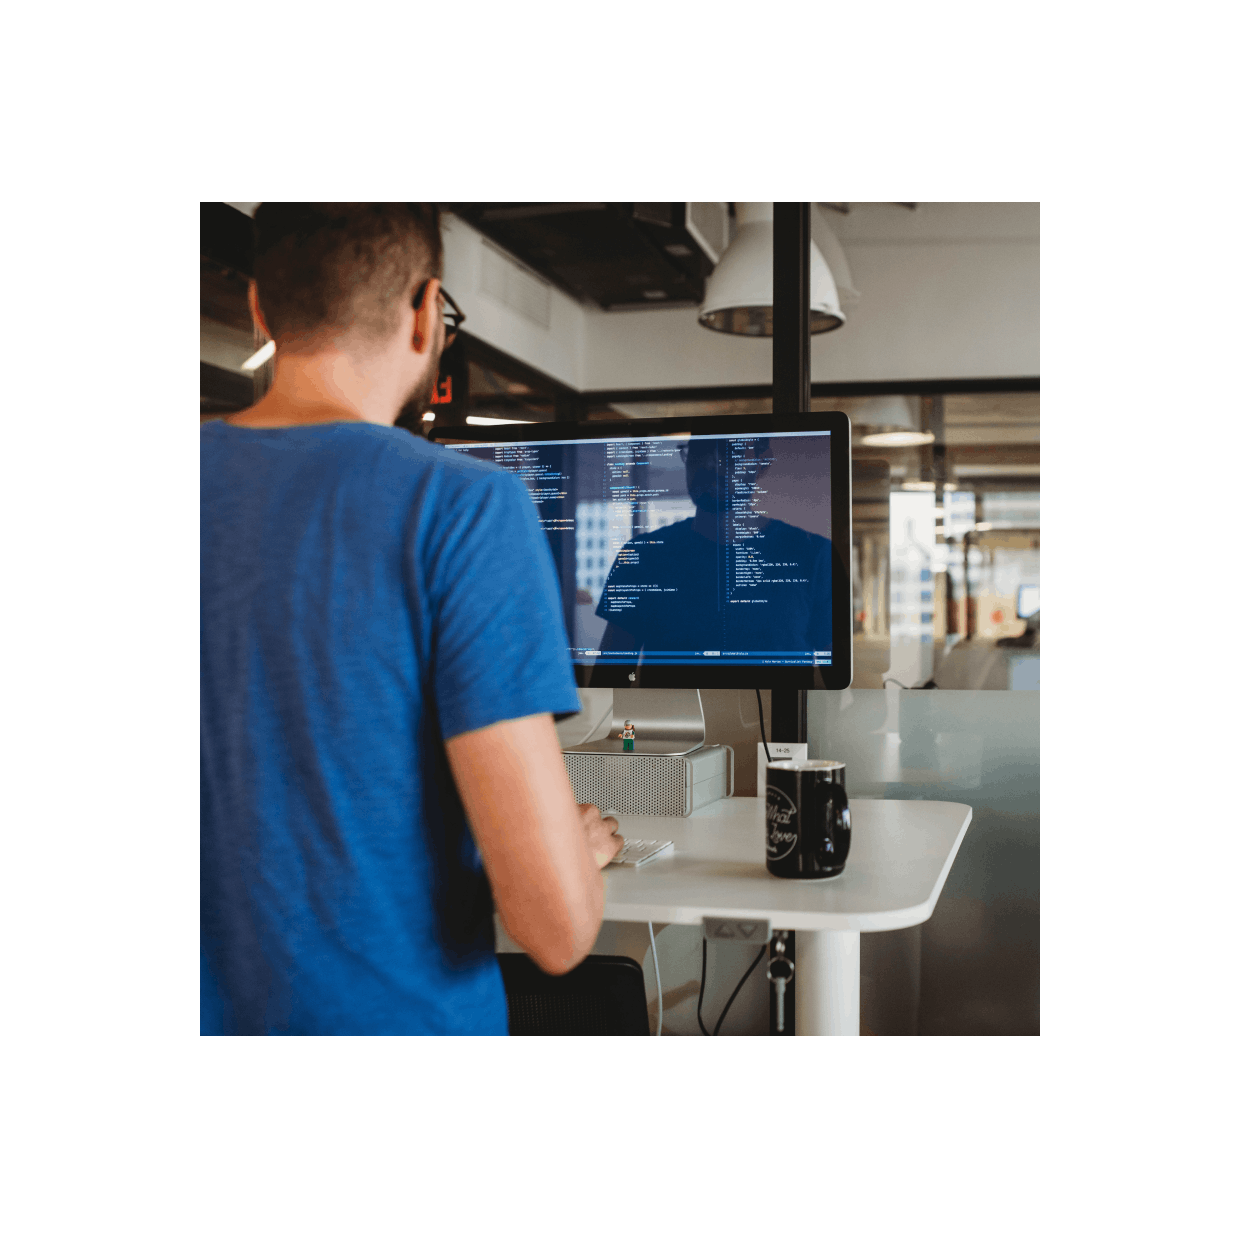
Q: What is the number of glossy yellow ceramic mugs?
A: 0